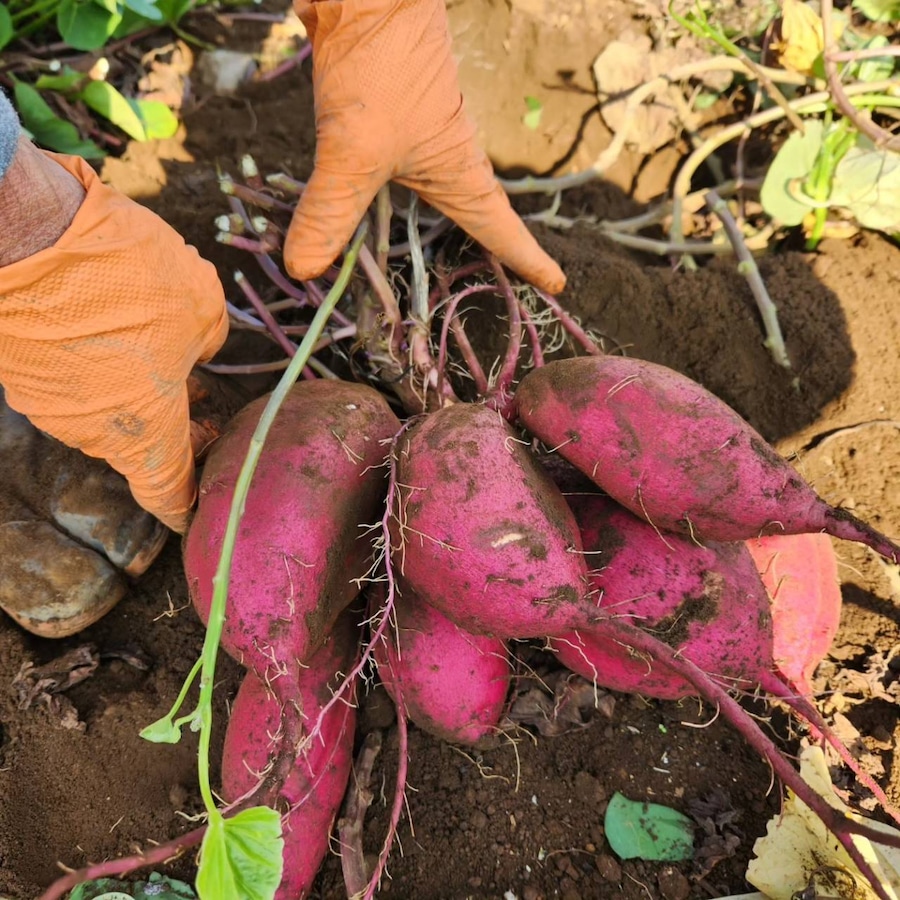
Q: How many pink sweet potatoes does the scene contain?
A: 7